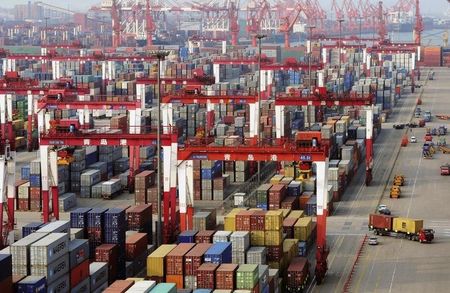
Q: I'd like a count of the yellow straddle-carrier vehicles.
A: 2